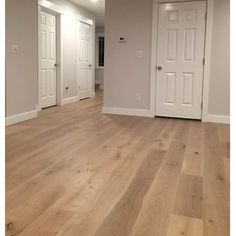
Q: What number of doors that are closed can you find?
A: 3